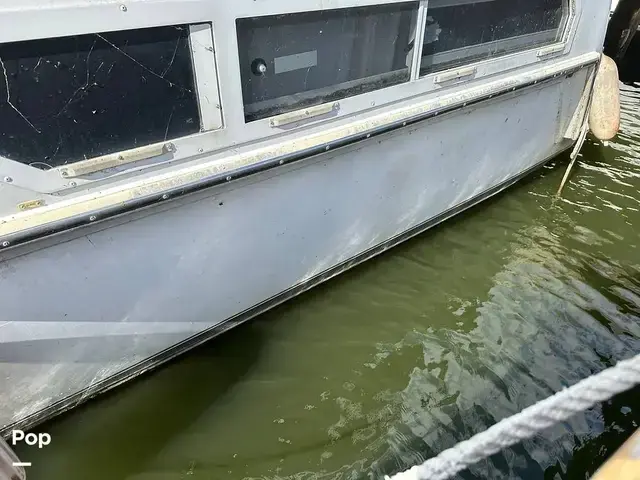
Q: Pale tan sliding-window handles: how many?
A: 4